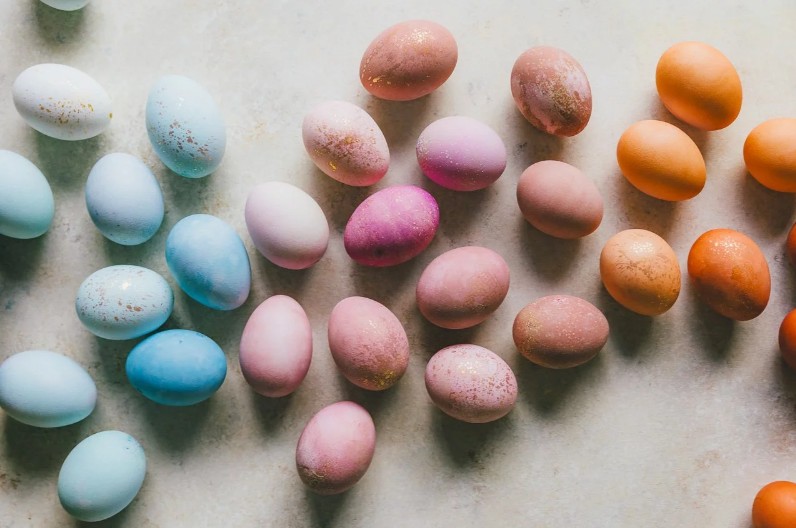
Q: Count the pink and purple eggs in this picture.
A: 13